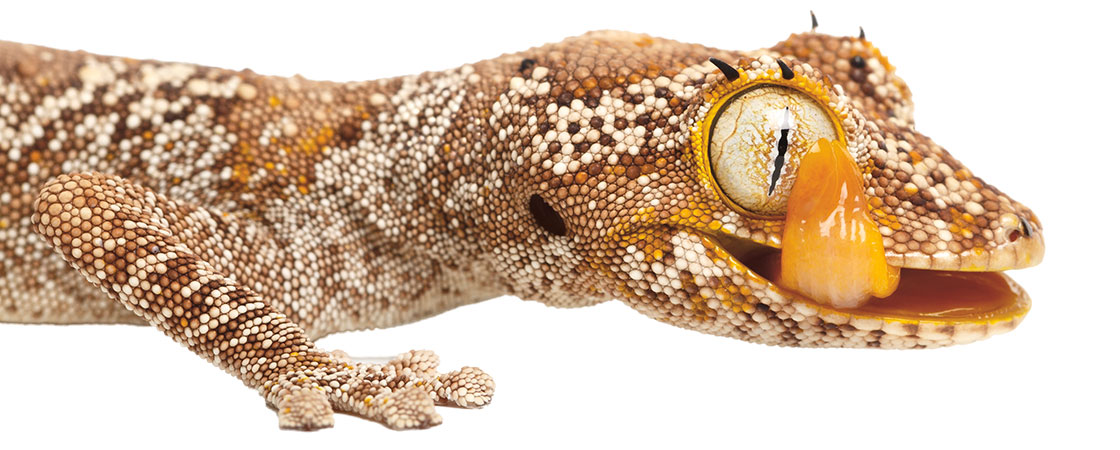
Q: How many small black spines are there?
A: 4